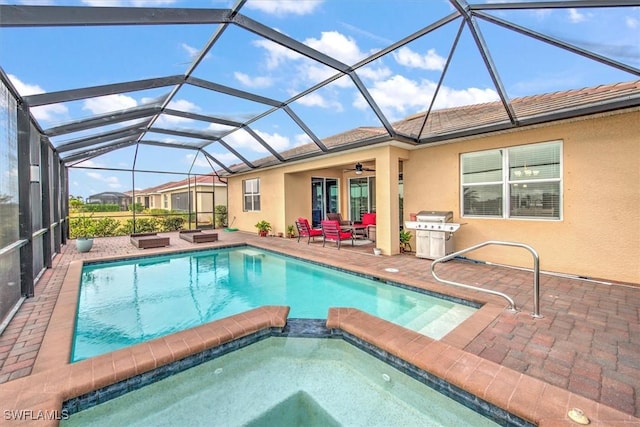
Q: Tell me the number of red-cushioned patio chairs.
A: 3